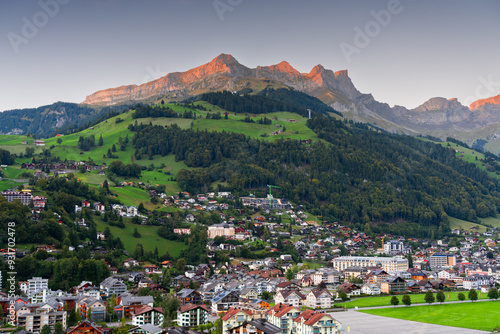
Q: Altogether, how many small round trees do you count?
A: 7